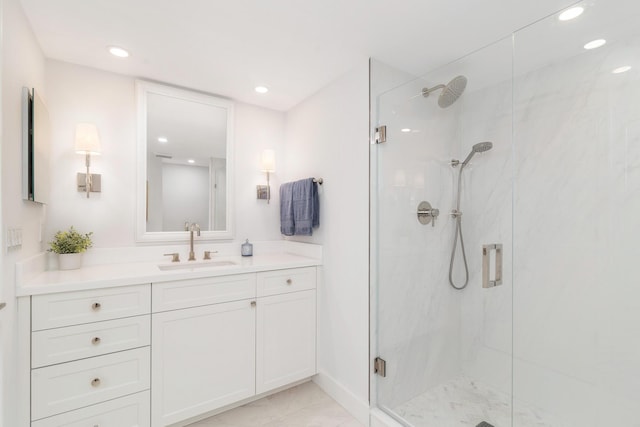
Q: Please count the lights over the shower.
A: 3